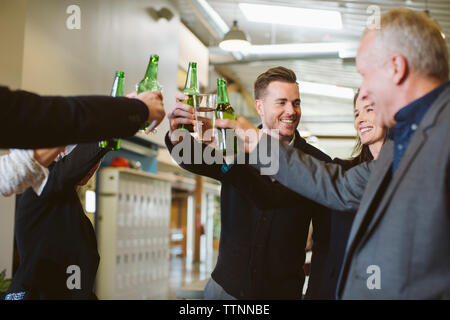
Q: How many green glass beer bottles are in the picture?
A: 4